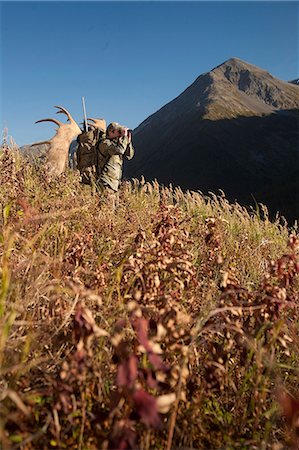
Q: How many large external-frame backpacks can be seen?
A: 1